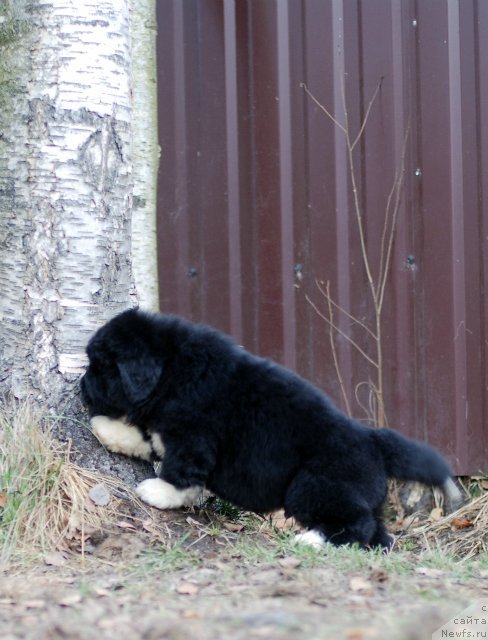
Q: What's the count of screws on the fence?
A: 3